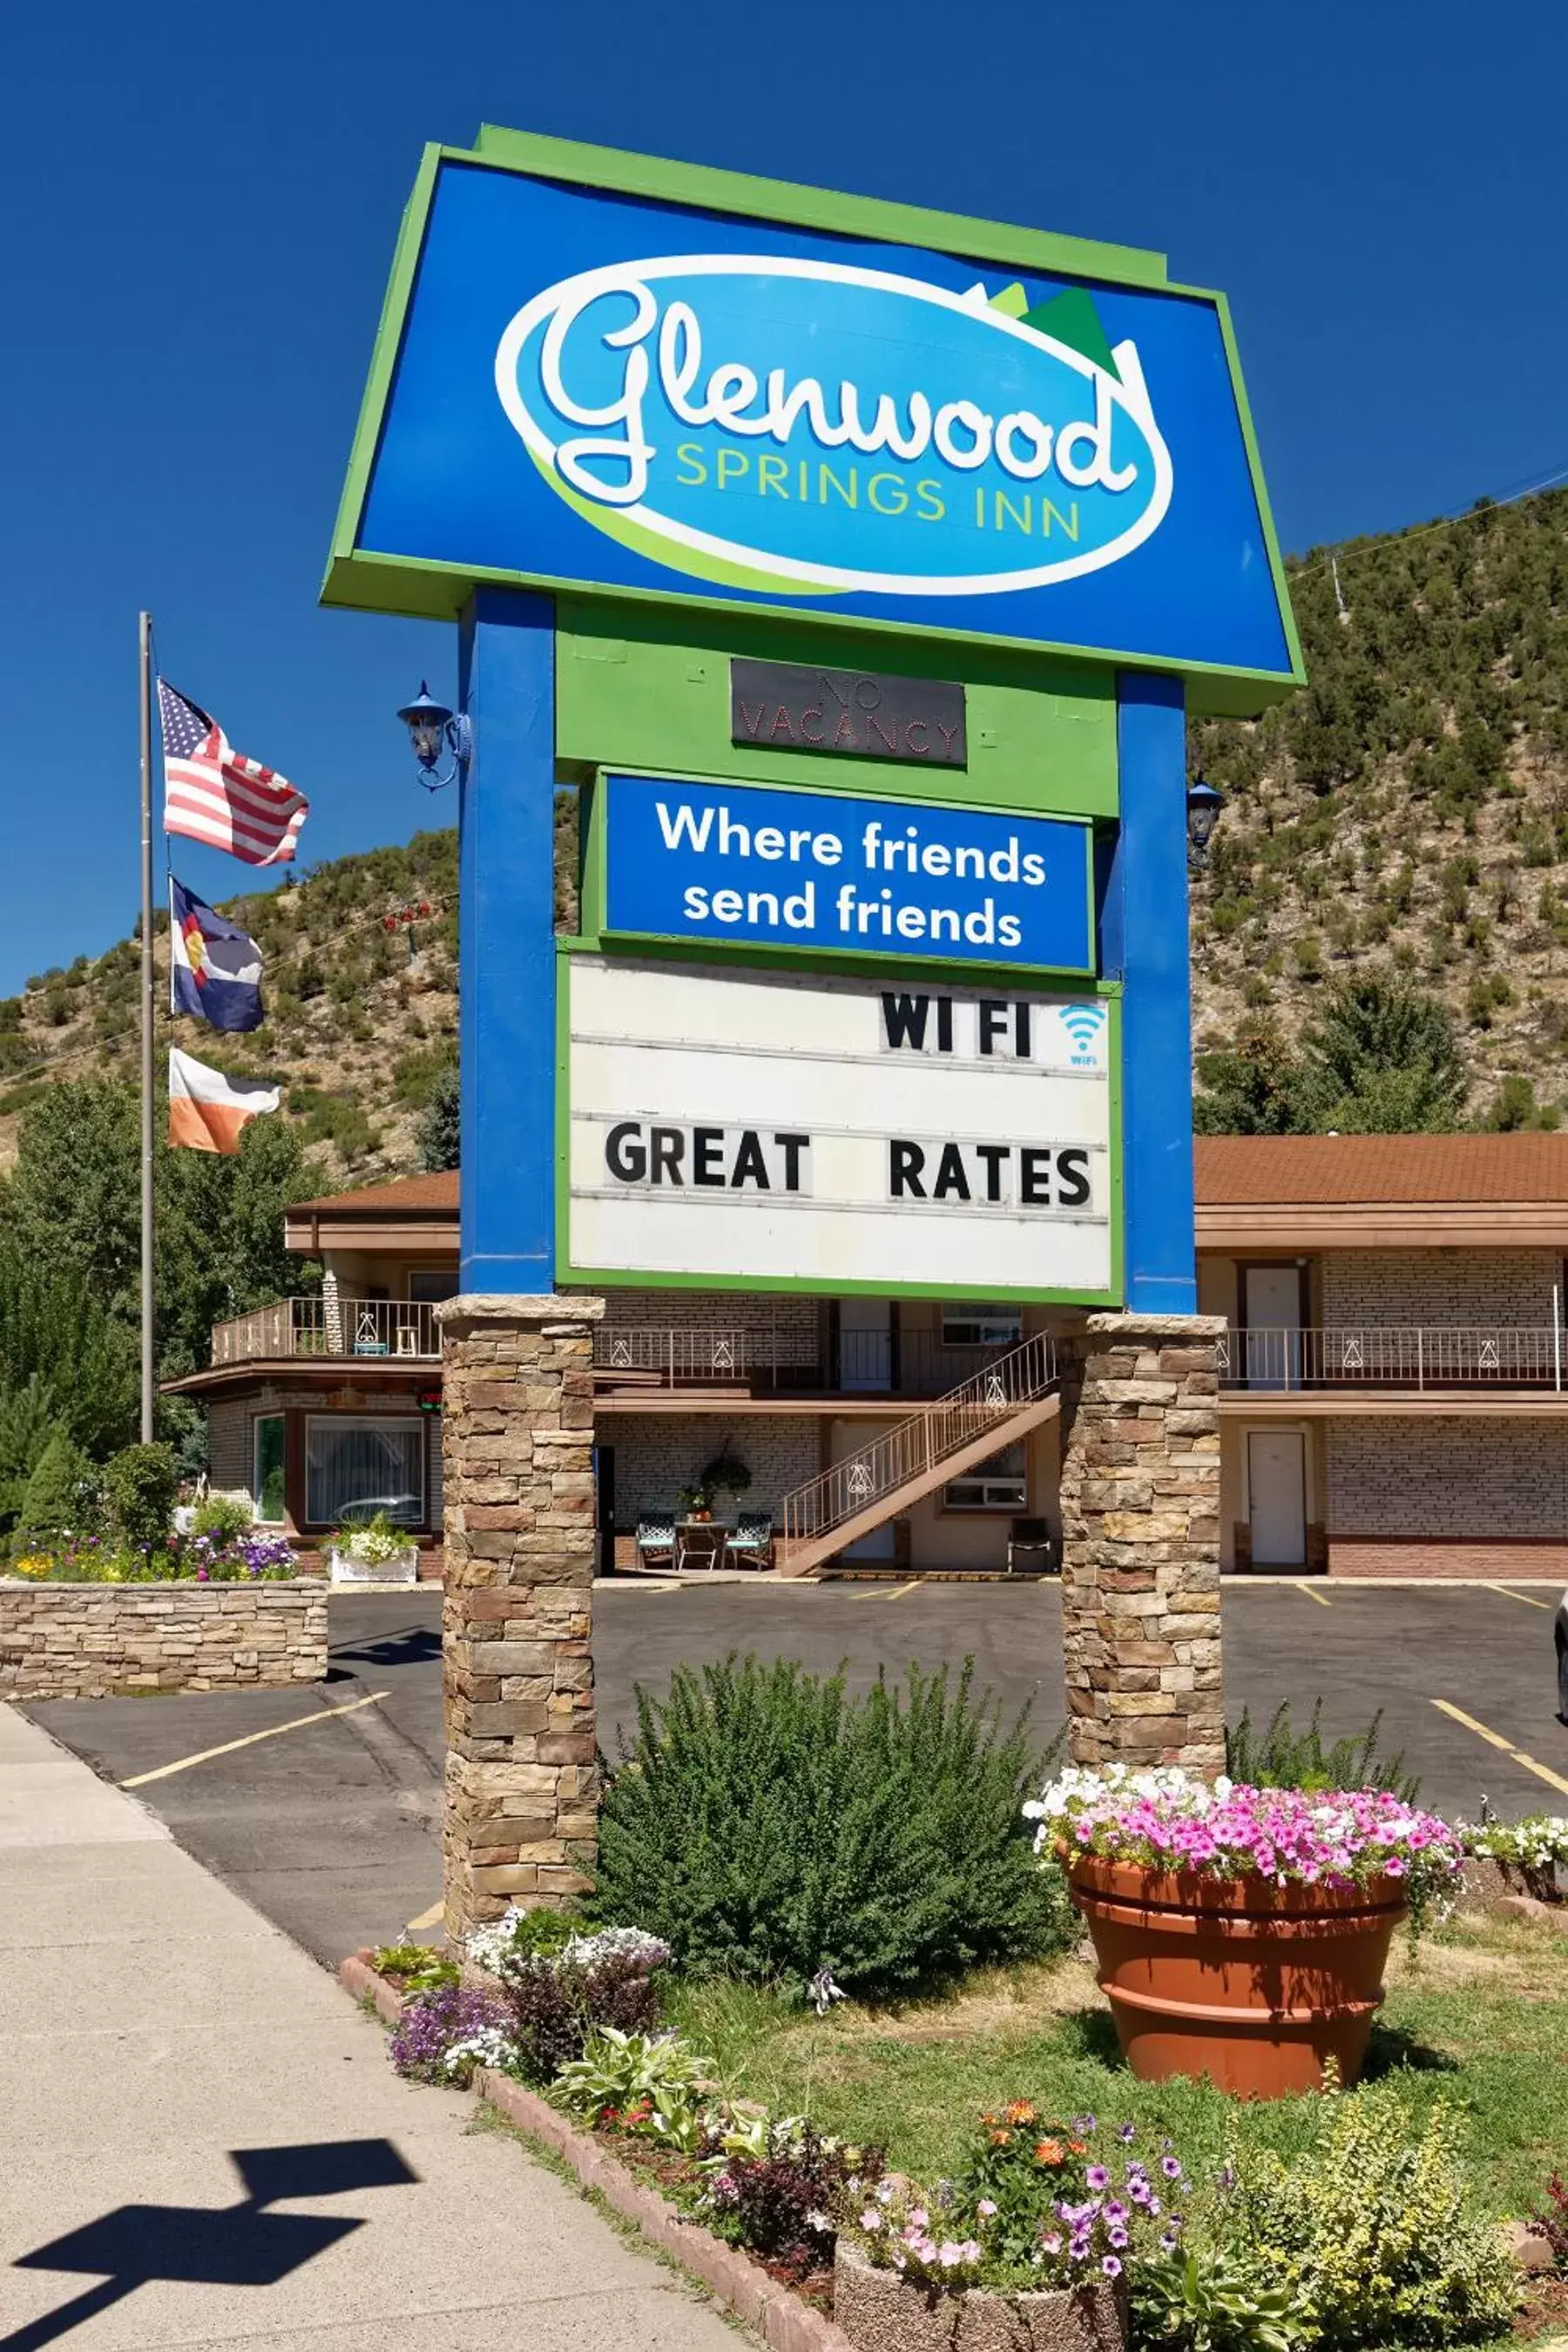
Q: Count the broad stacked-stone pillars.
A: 2